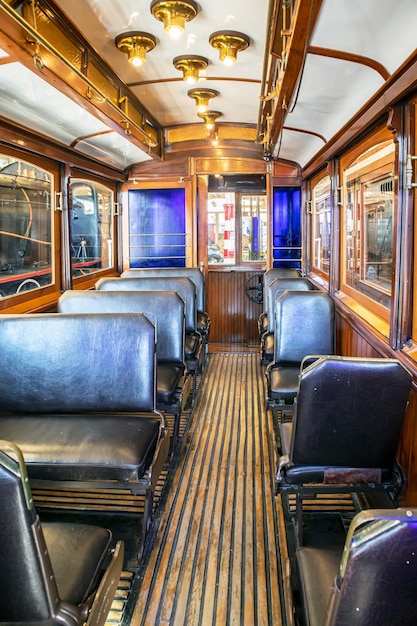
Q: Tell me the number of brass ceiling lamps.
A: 6